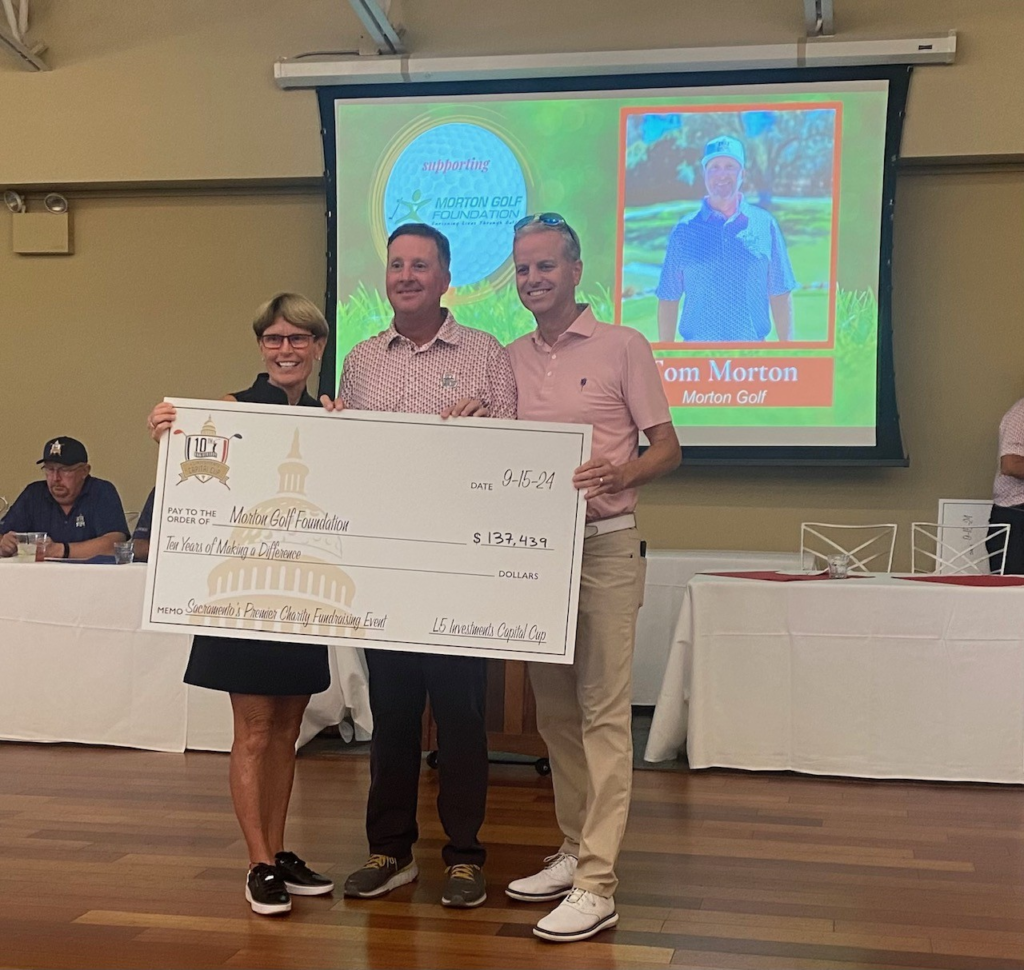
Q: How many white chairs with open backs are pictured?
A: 2